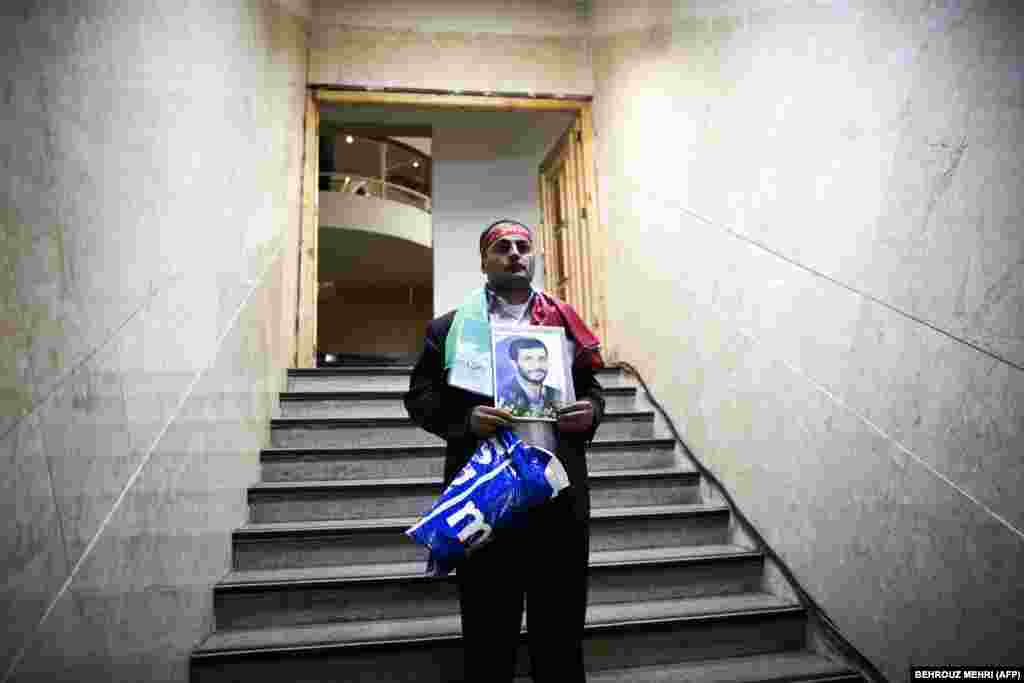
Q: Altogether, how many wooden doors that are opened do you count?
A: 1